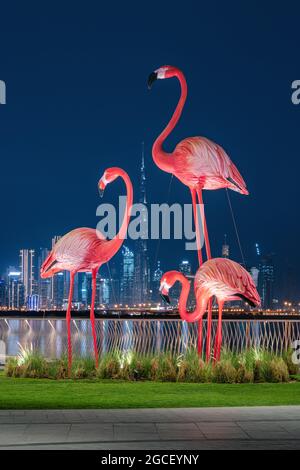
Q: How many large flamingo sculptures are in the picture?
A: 3